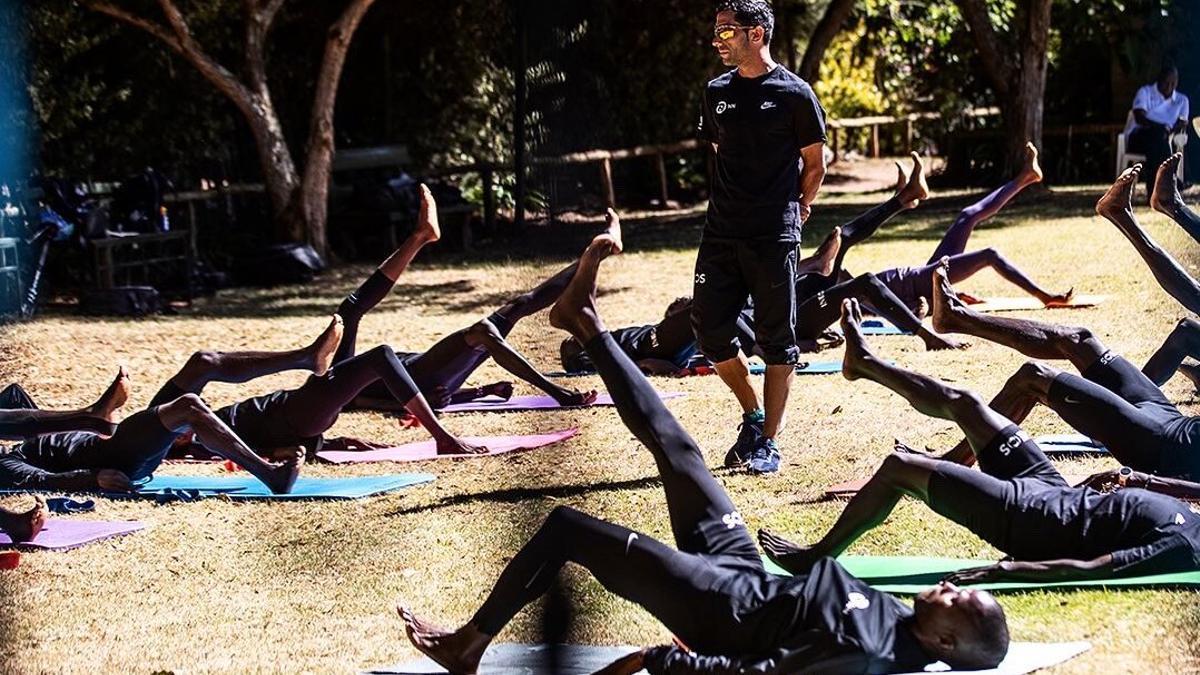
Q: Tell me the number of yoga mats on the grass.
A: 11